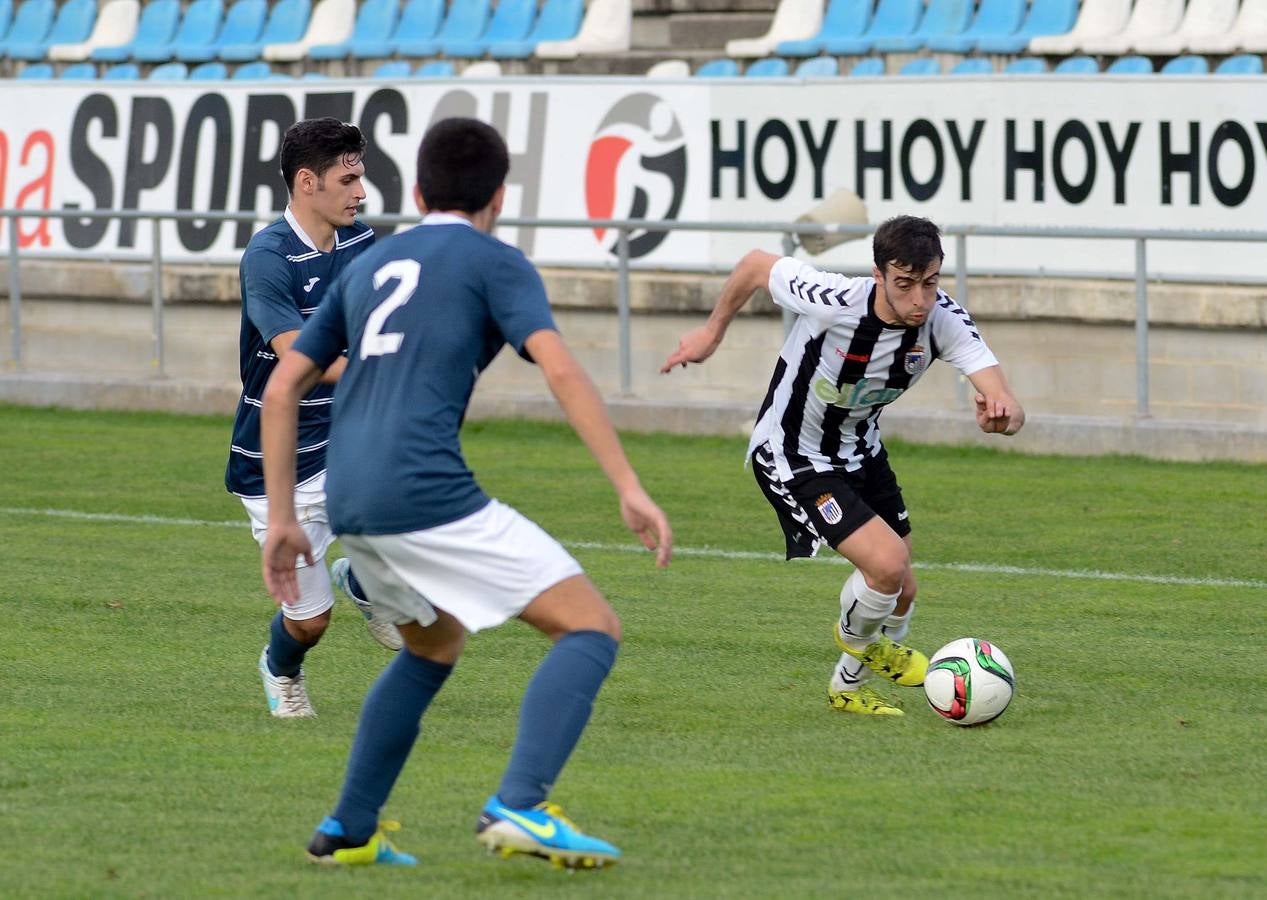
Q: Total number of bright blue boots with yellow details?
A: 2